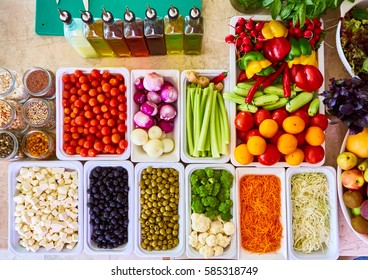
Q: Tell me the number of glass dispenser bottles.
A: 7